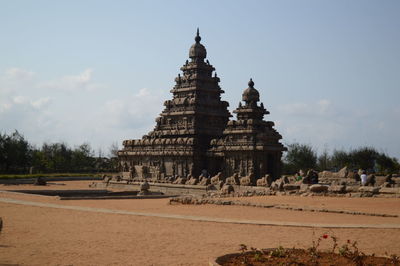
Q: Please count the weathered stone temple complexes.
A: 1